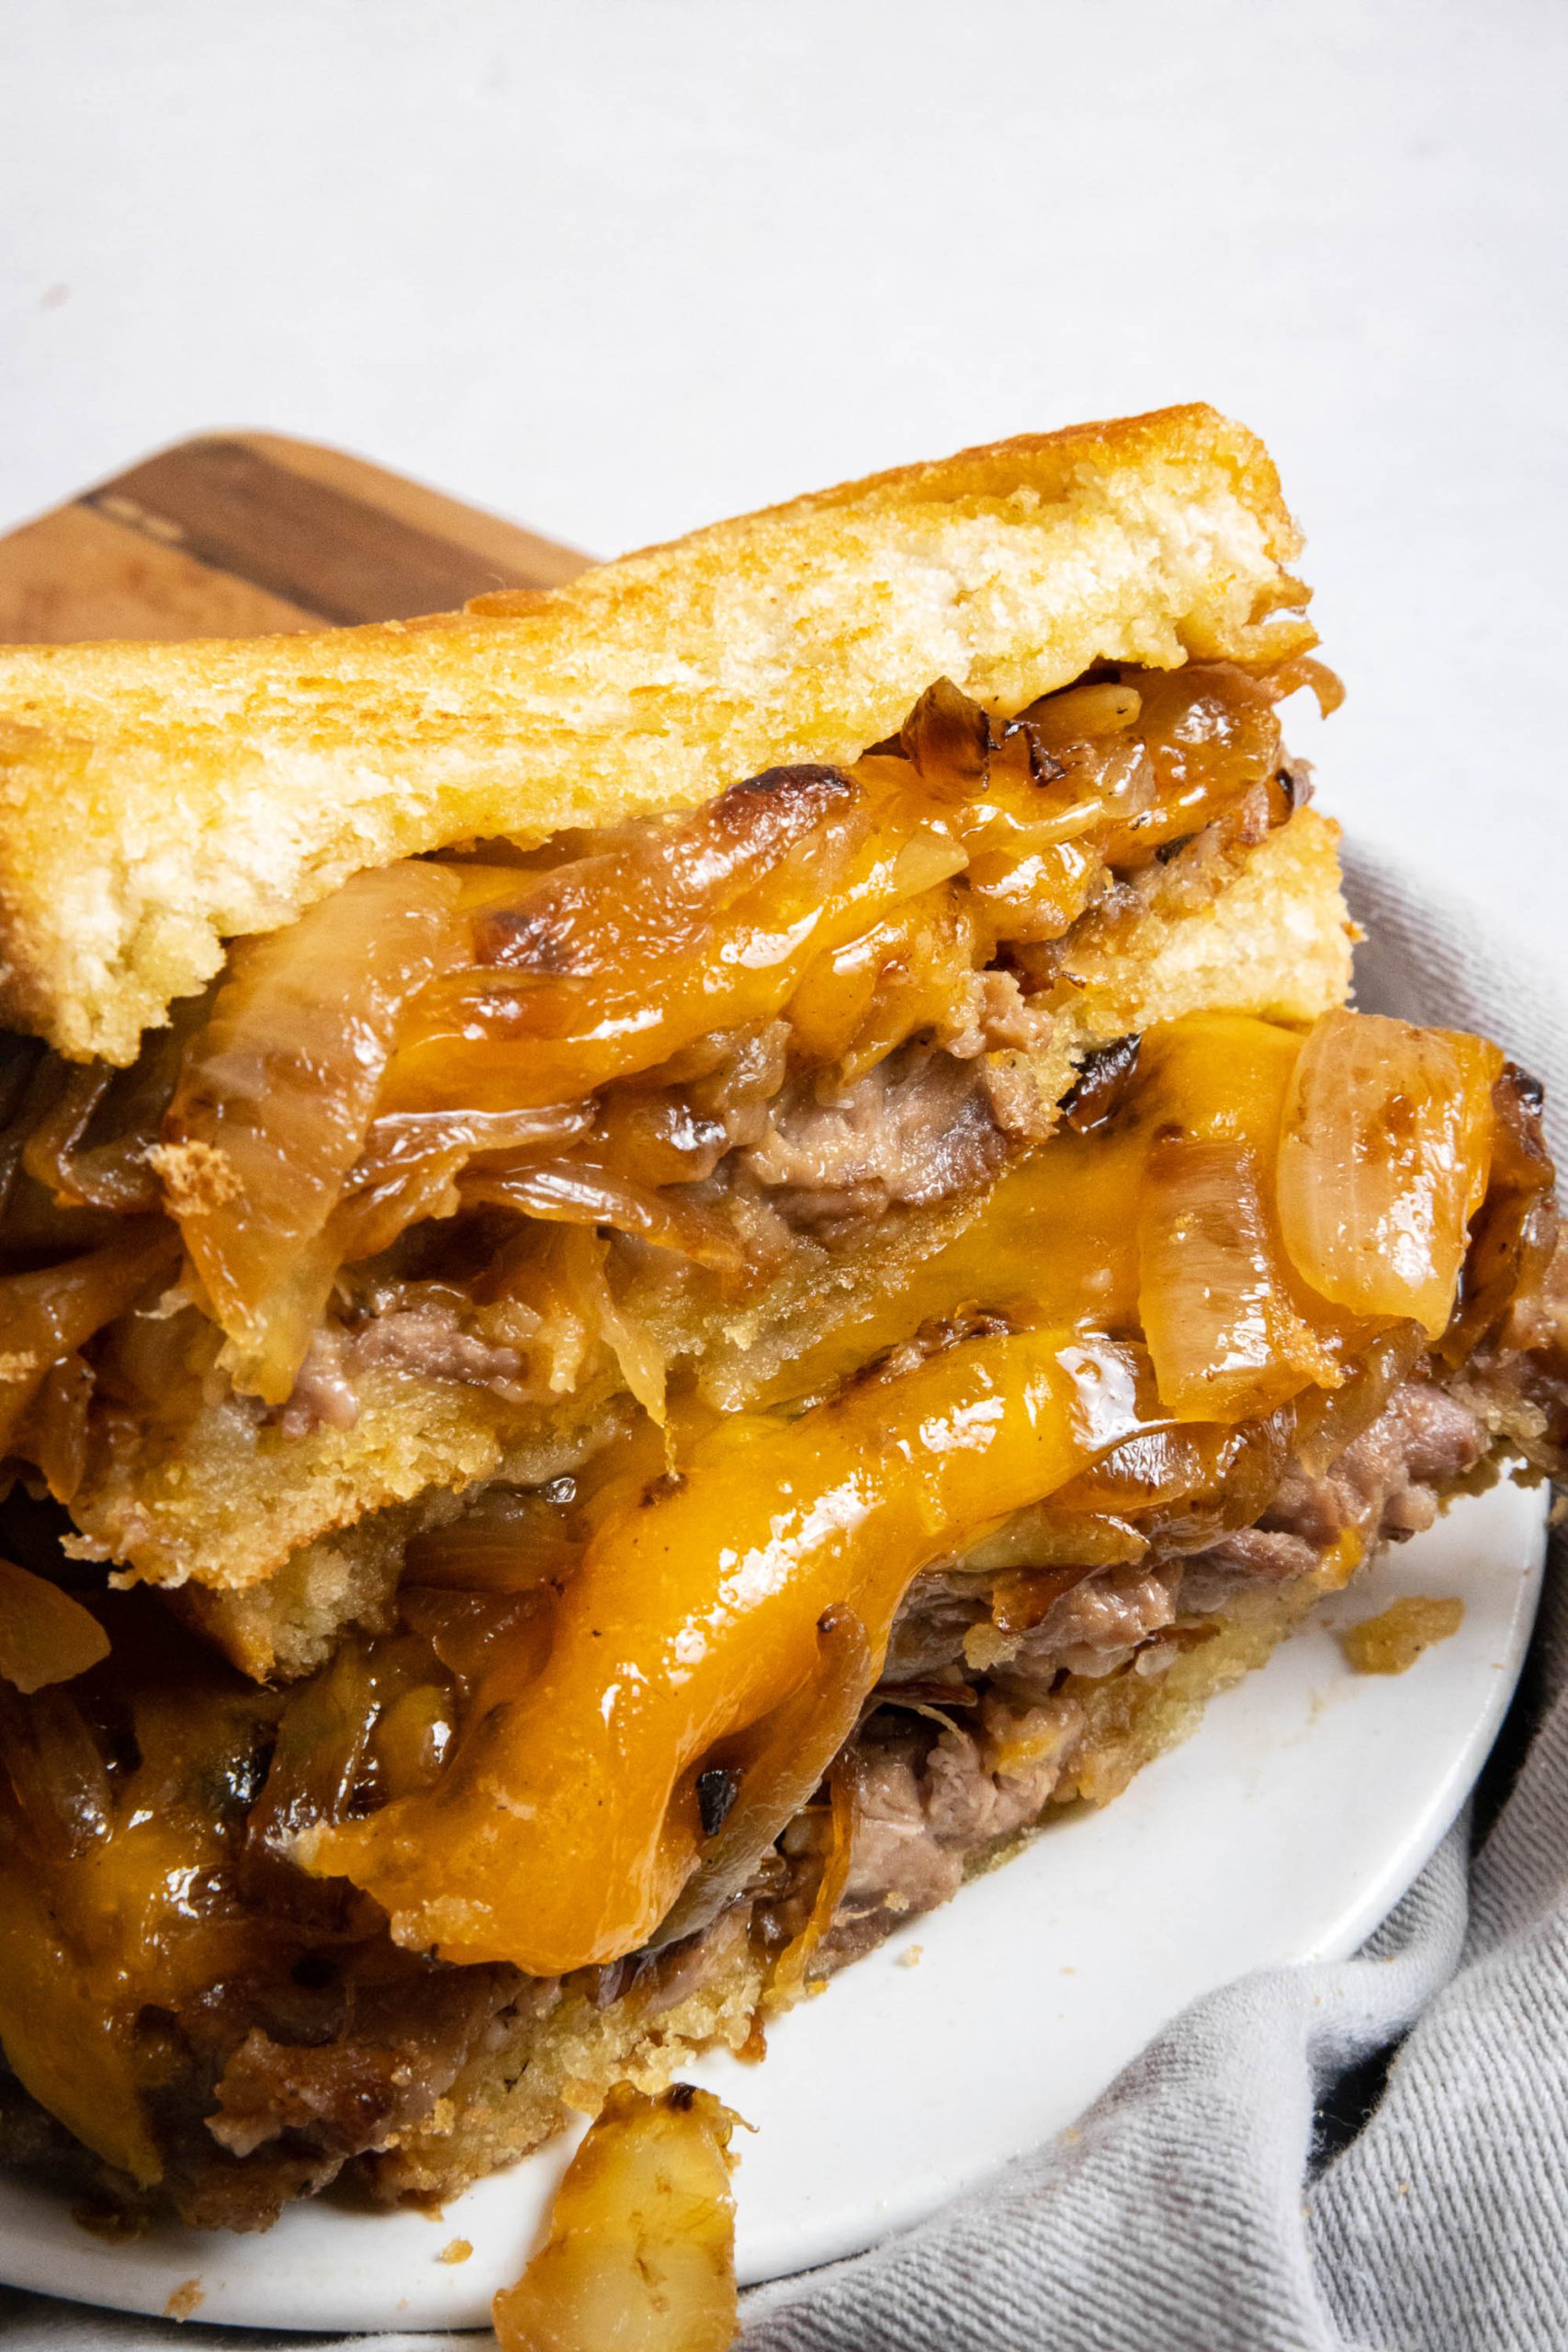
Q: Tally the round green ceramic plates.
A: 0